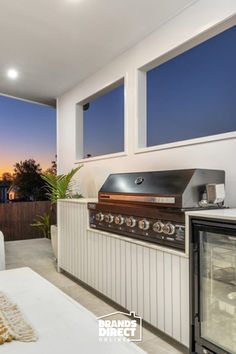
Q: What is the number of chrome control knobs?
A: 7